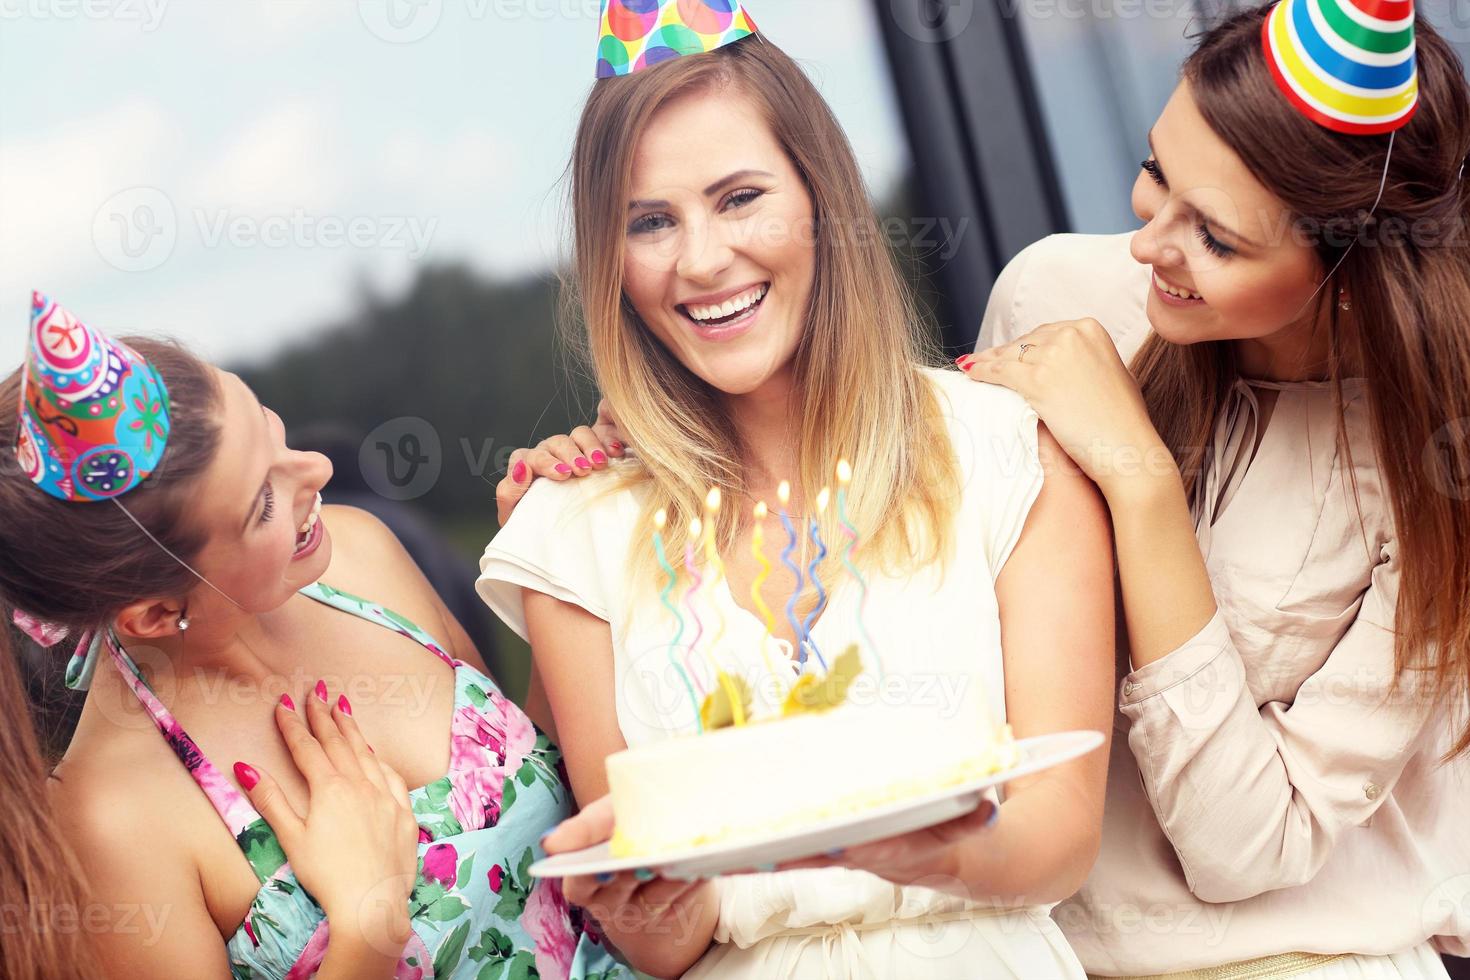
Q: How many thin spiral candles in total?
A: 7